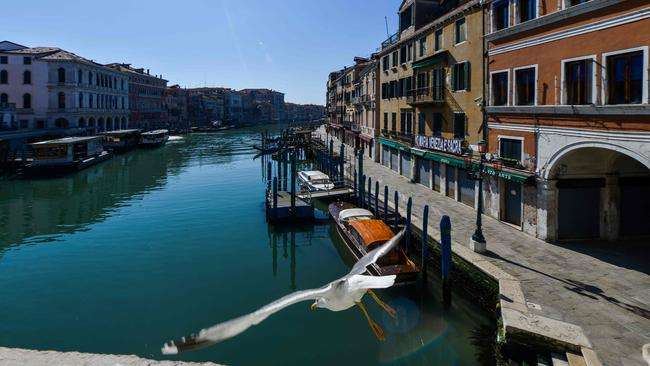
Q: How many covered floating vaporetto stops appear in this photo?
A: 2